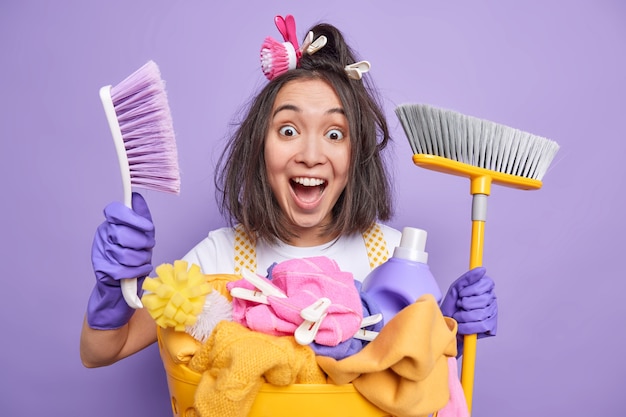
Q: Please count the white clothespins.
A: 5